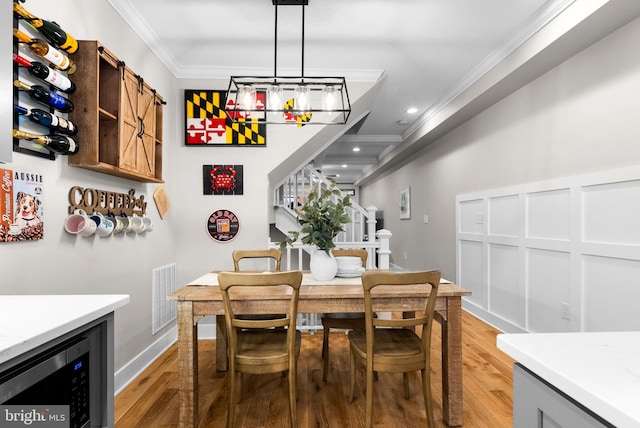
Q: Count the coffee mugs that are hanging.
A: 6